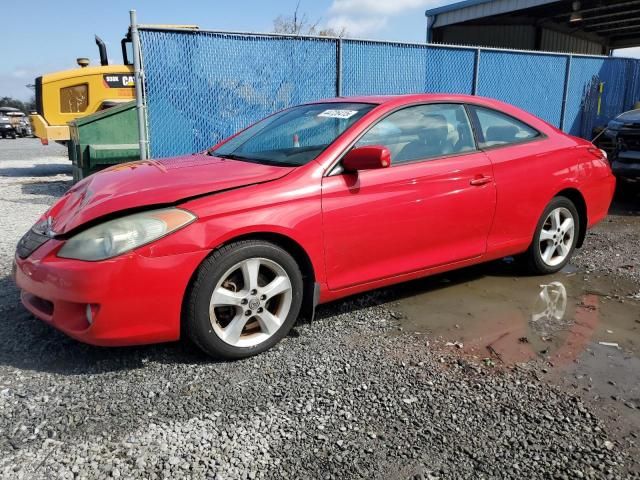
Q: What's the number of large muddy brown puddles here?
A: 1